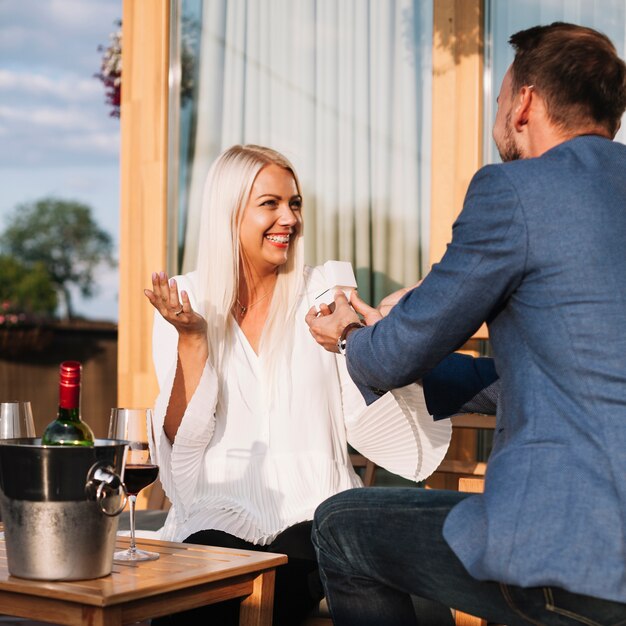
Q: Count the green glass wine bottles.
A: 1